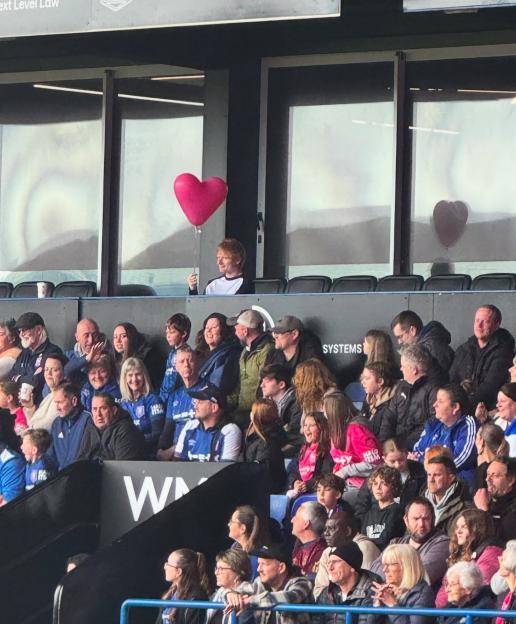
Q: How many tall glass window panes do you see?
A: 4